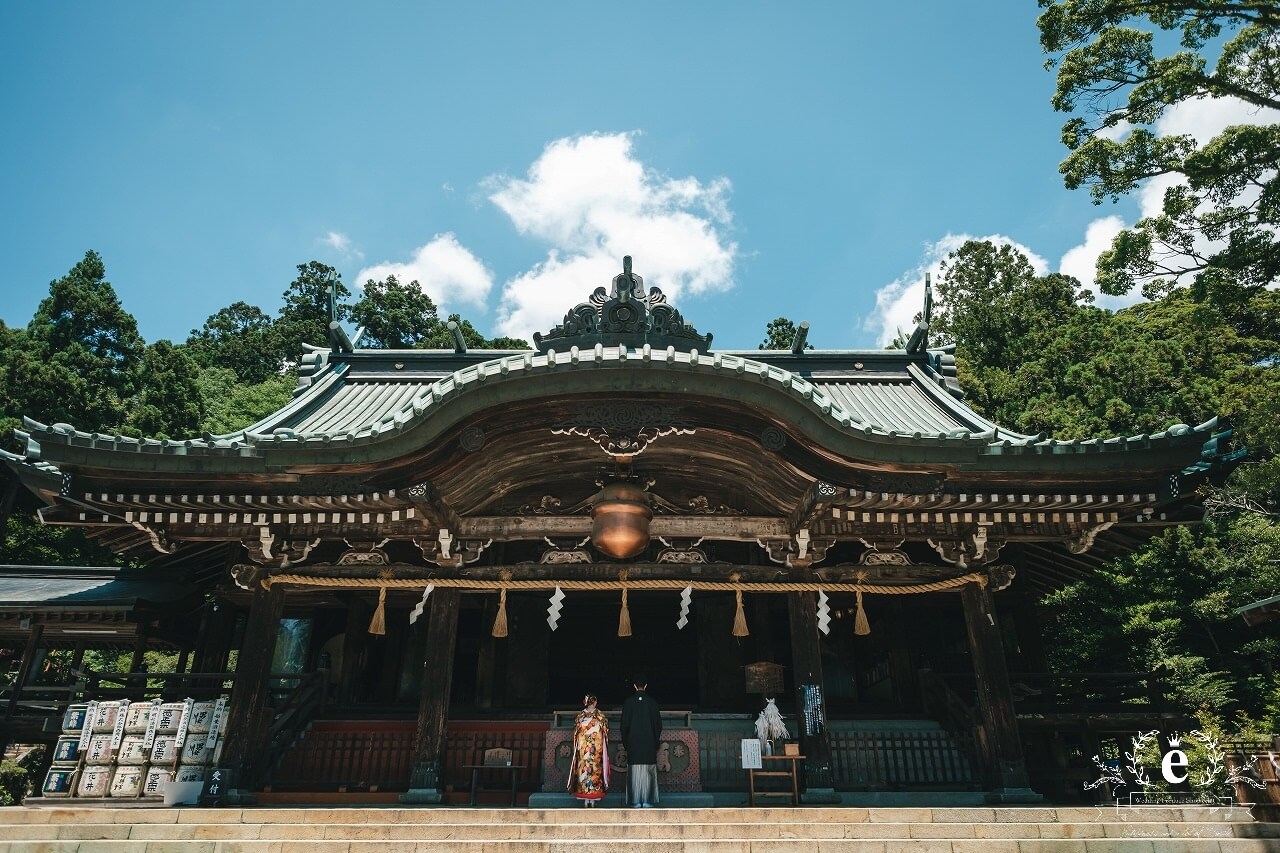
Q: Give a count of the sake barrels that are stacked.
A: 15